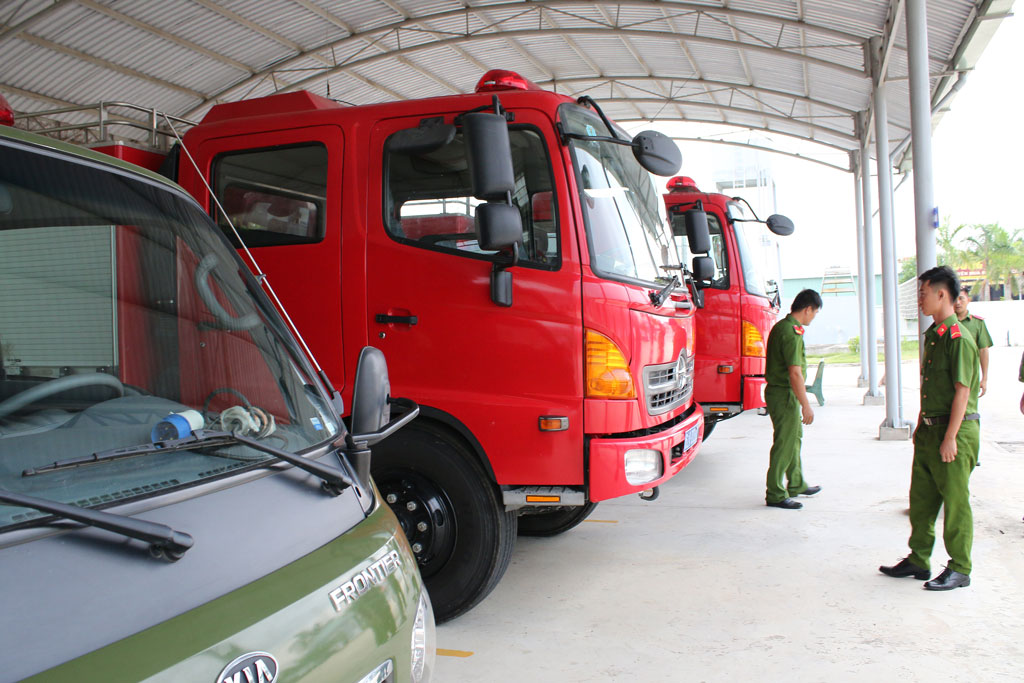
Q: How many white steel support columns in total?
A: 4